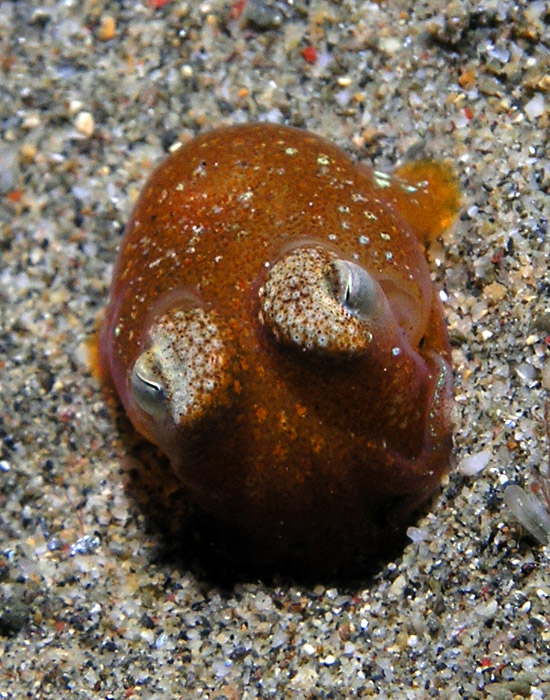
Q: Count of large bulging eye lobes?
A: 2